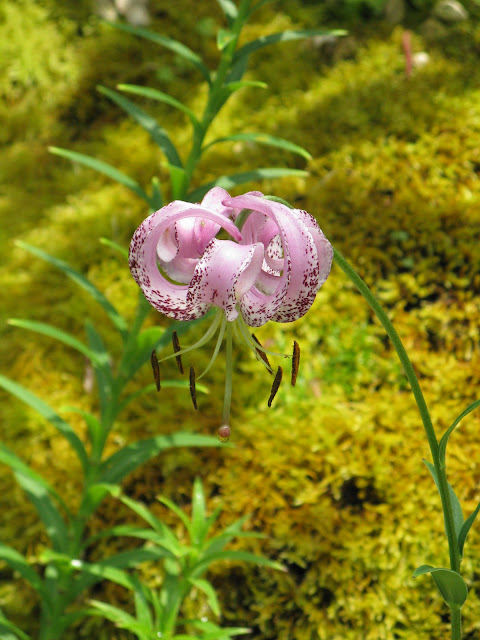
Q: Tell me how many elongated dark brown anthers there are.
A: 6